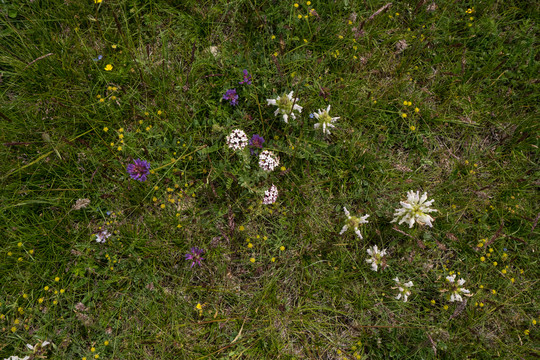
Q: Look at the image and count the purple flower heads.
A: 5